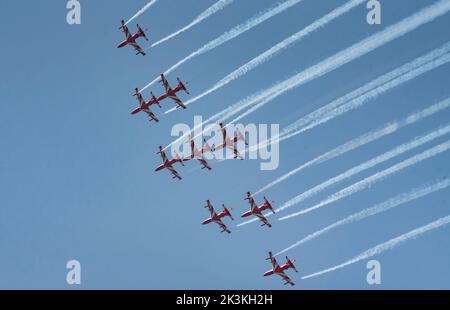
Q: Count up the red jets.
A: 9